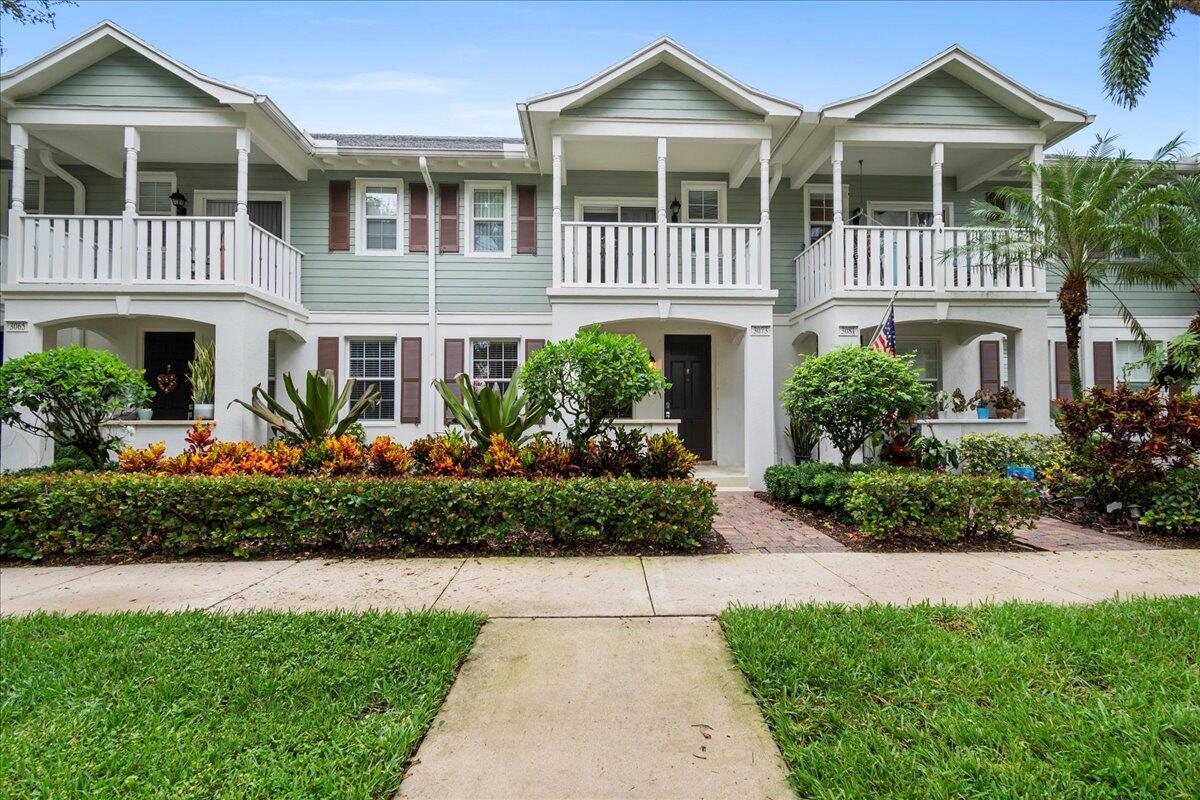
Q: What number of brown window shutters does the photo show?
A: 11